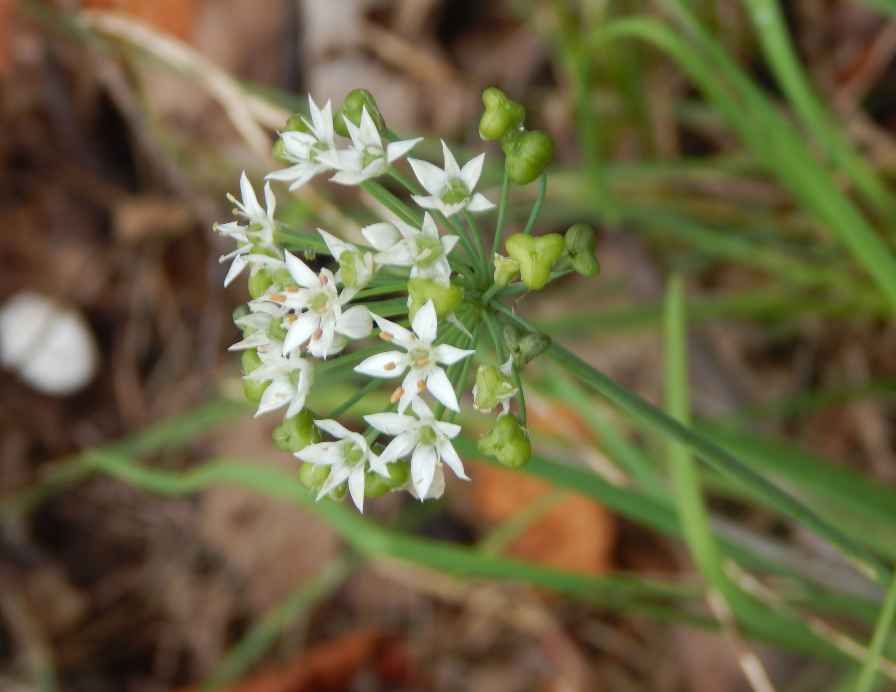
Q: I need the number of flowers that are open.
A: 12